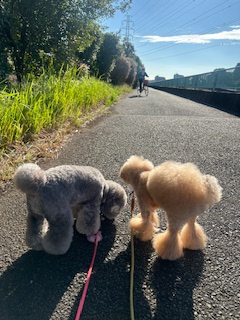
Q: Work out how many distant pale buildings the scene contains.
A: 2